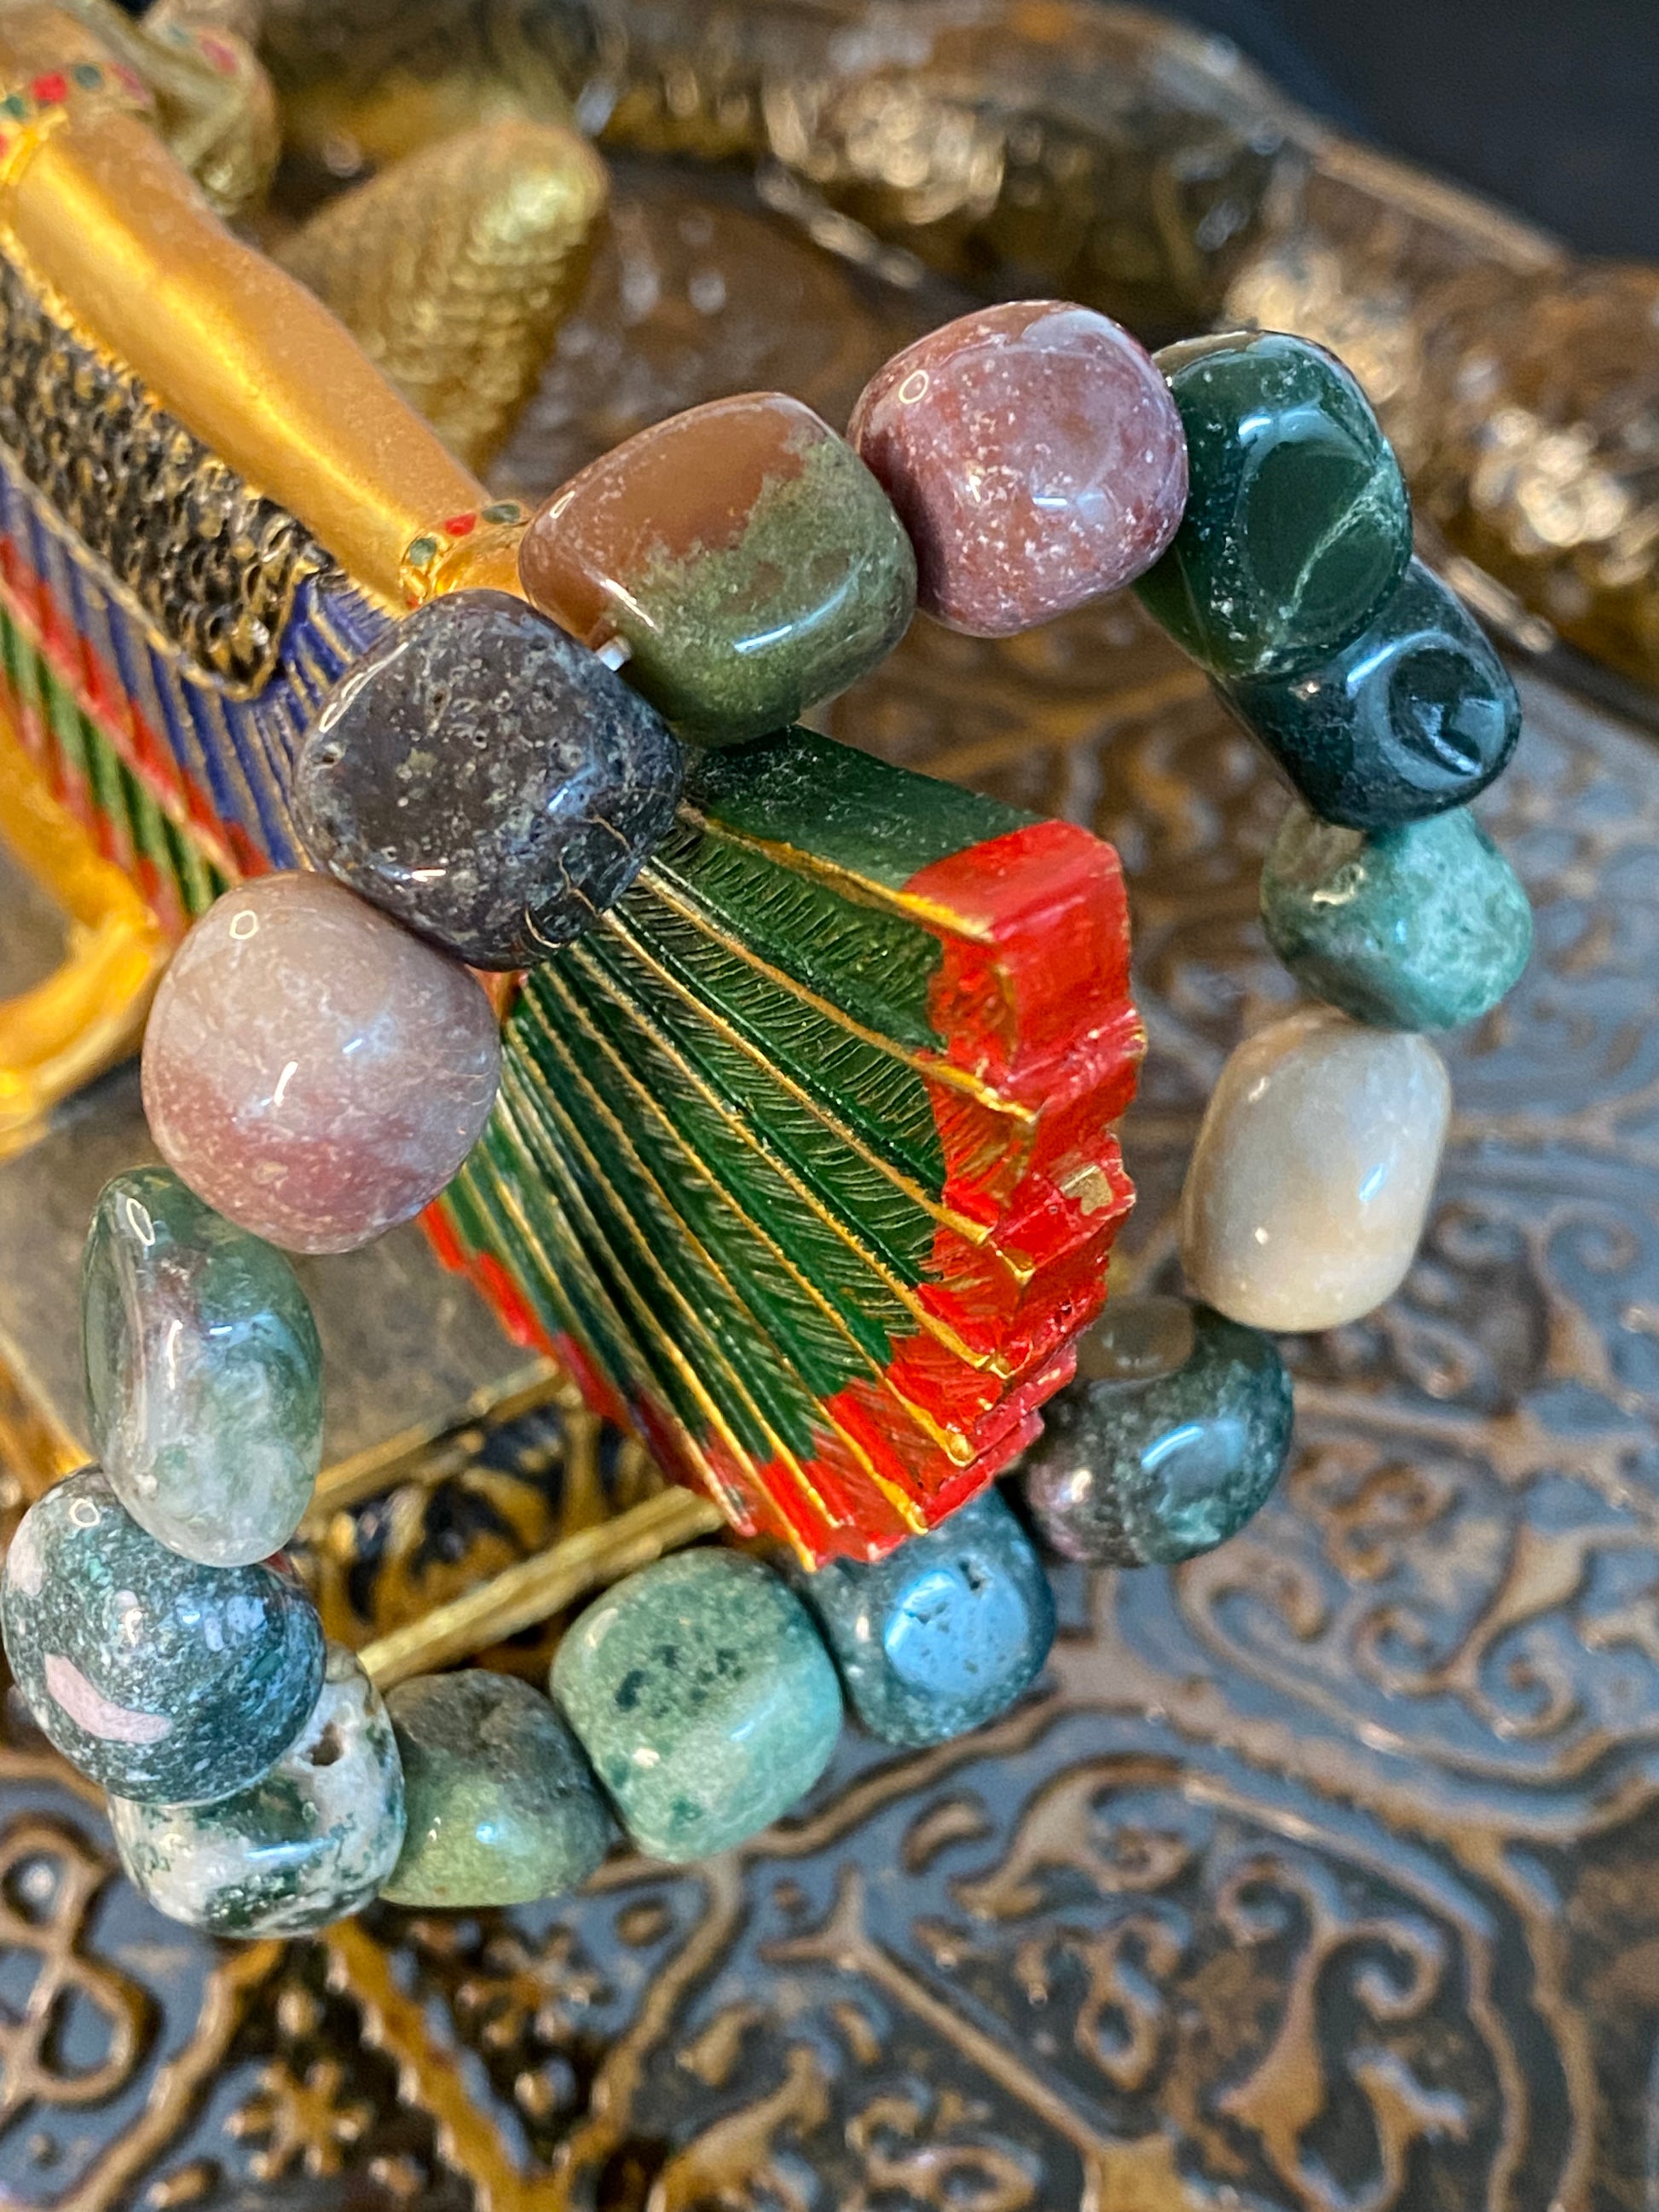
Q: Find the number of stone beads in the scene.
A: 15